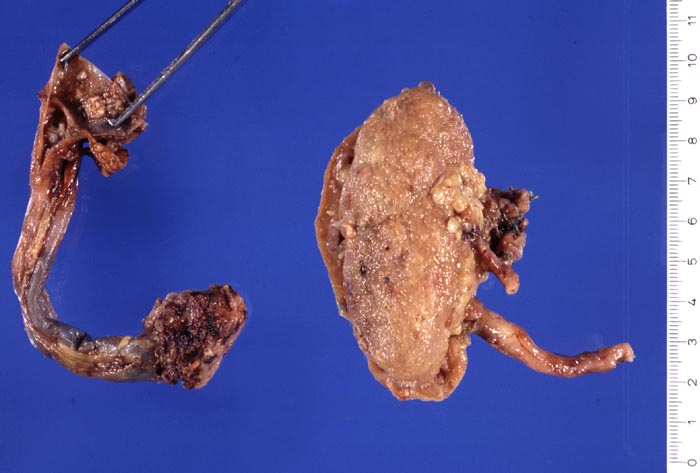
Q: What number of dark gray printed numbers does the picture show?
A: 12